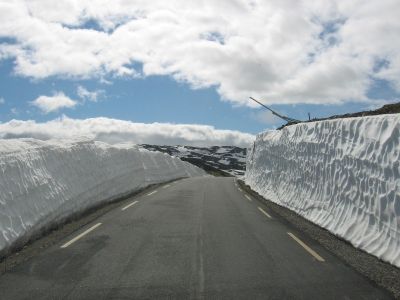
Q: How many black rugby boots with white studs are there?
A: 0